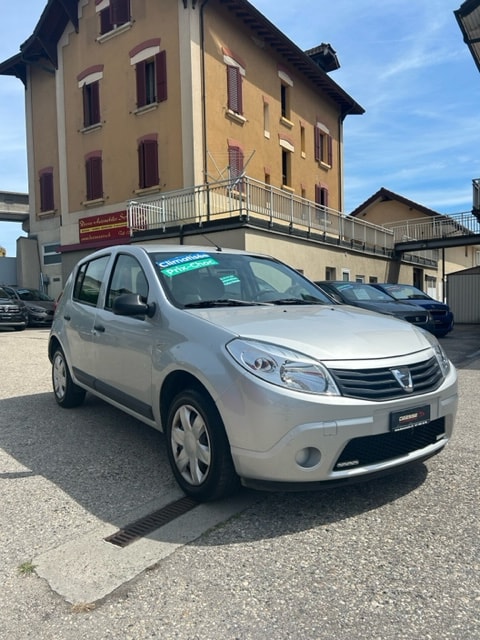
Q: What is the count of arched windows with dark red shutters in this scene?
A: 10